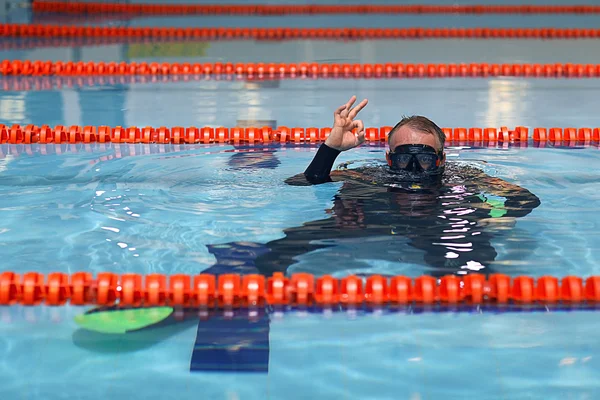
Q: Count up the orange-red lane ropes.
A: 5